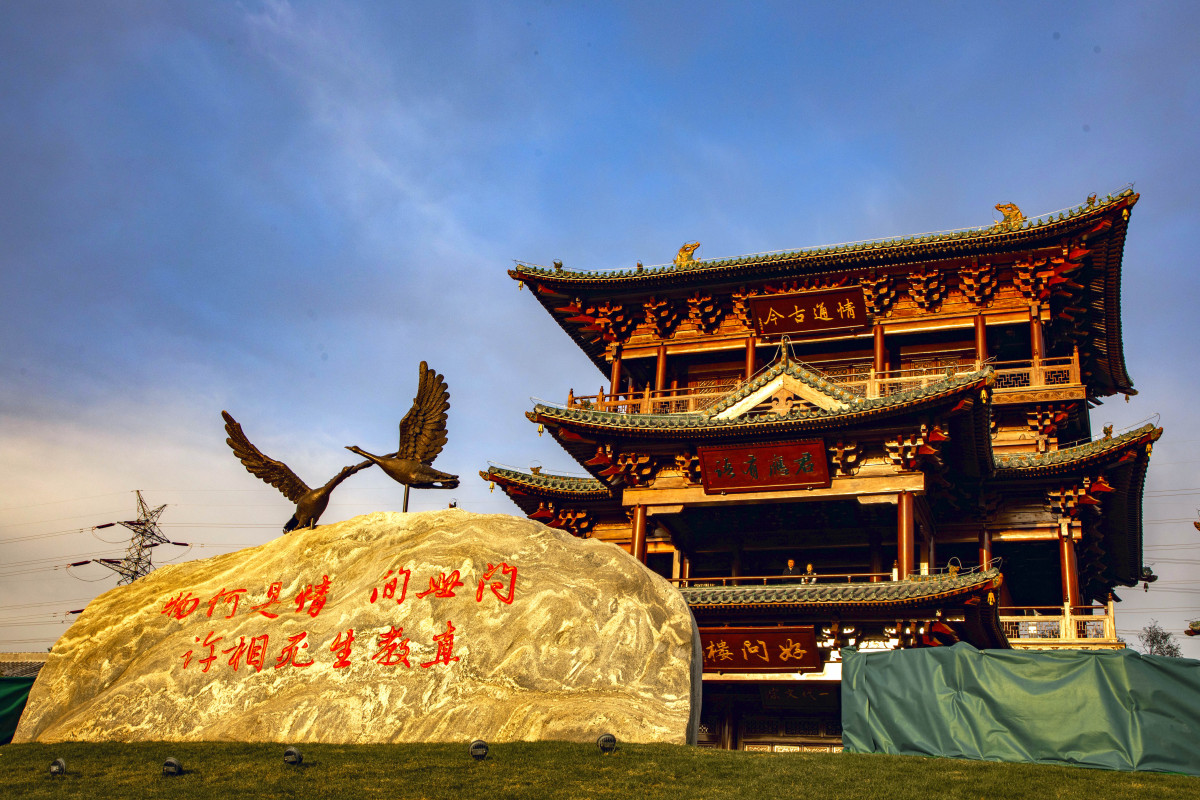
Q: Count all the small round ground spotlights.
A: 5